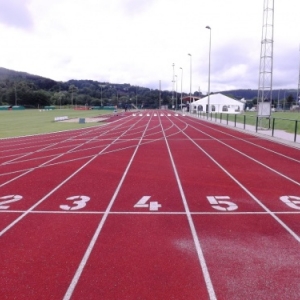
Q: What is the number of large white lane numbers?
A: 5